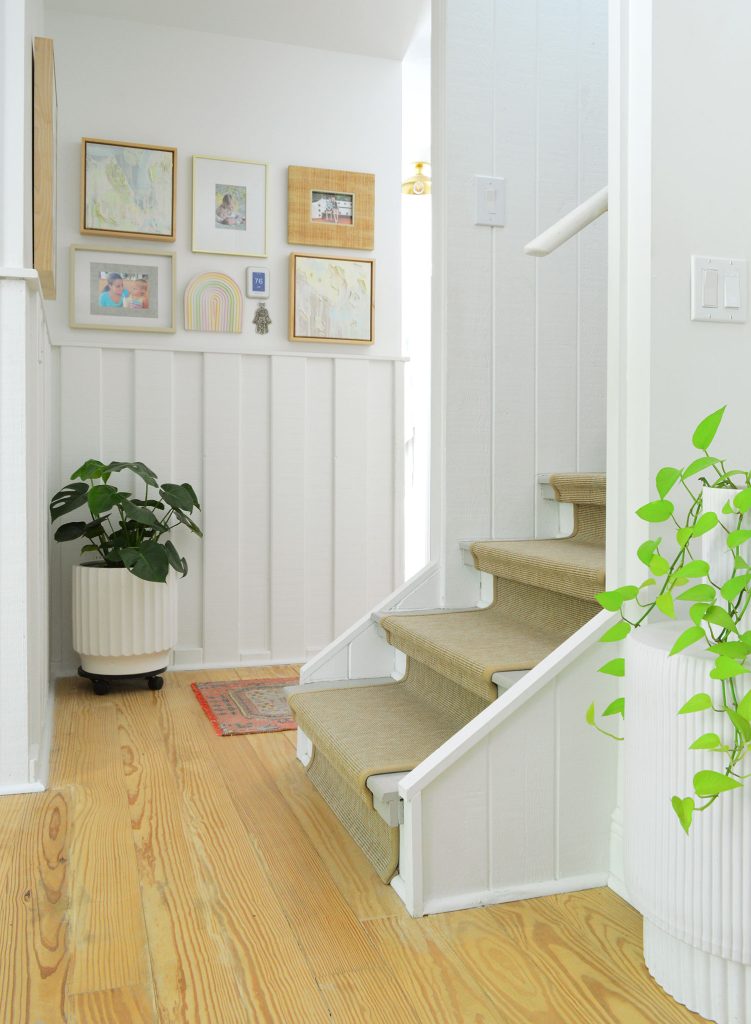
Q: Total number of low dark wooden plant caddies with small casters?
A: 1